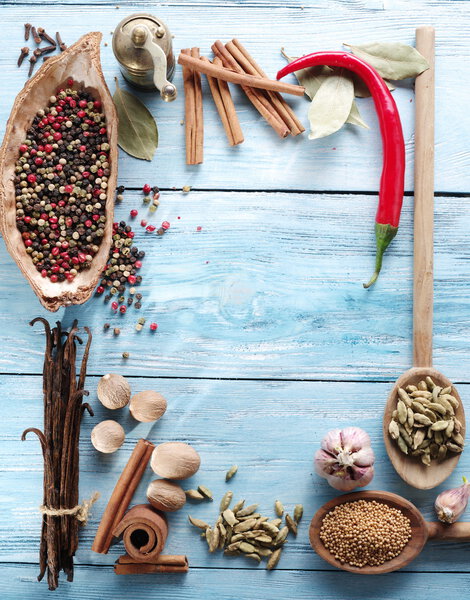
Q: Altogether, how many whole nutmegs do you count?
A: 5